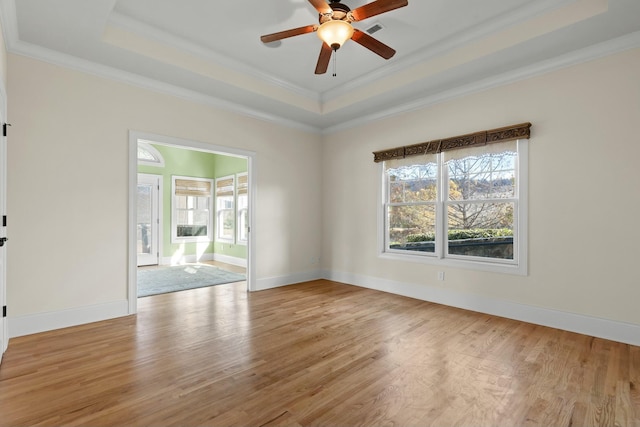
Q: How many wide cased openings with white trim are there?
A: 1